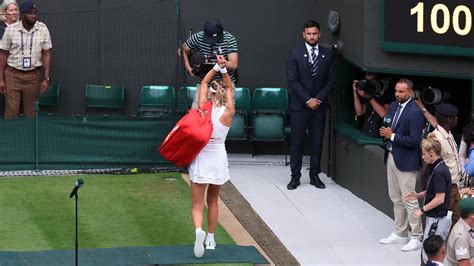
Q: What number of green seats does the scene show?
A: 6